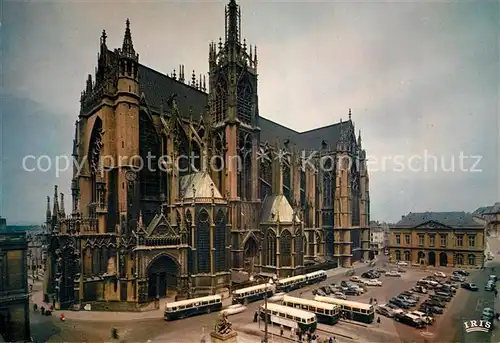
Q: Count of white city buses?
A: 7